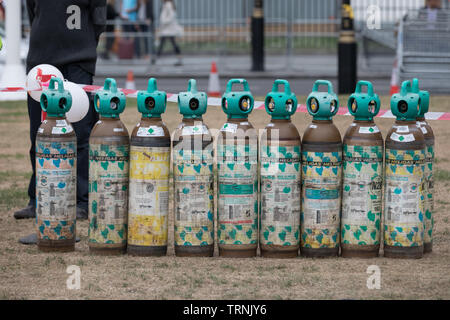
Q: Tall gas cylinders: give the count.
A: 10